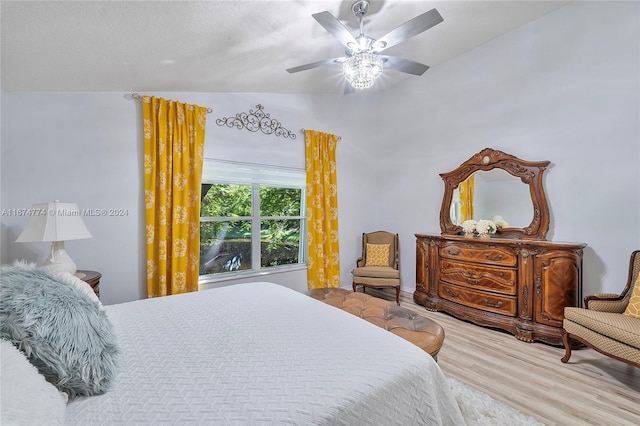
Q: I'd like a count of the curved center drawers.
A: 3